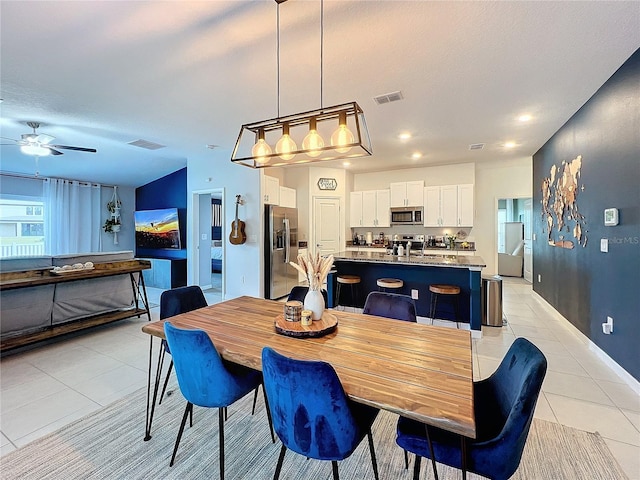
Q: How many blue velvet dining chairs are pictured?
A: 6